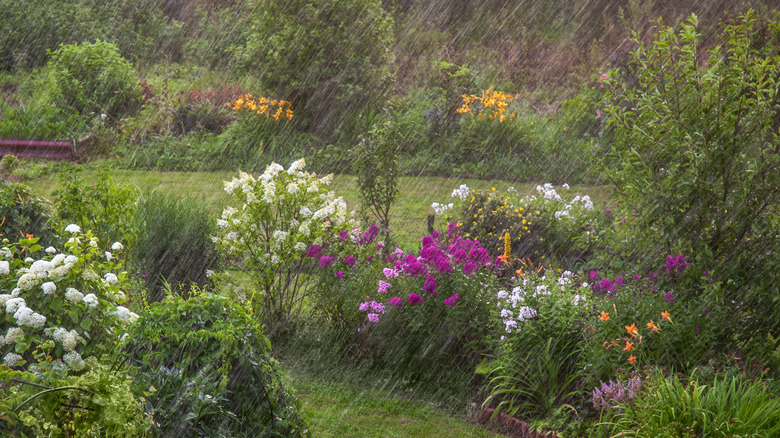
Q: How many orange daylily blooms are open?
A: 6